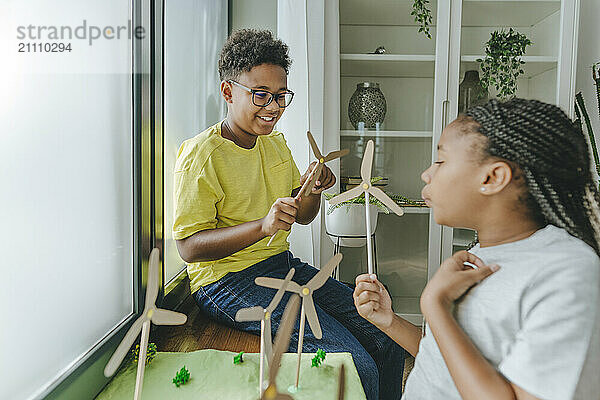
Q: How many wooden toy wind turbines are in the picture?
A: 6